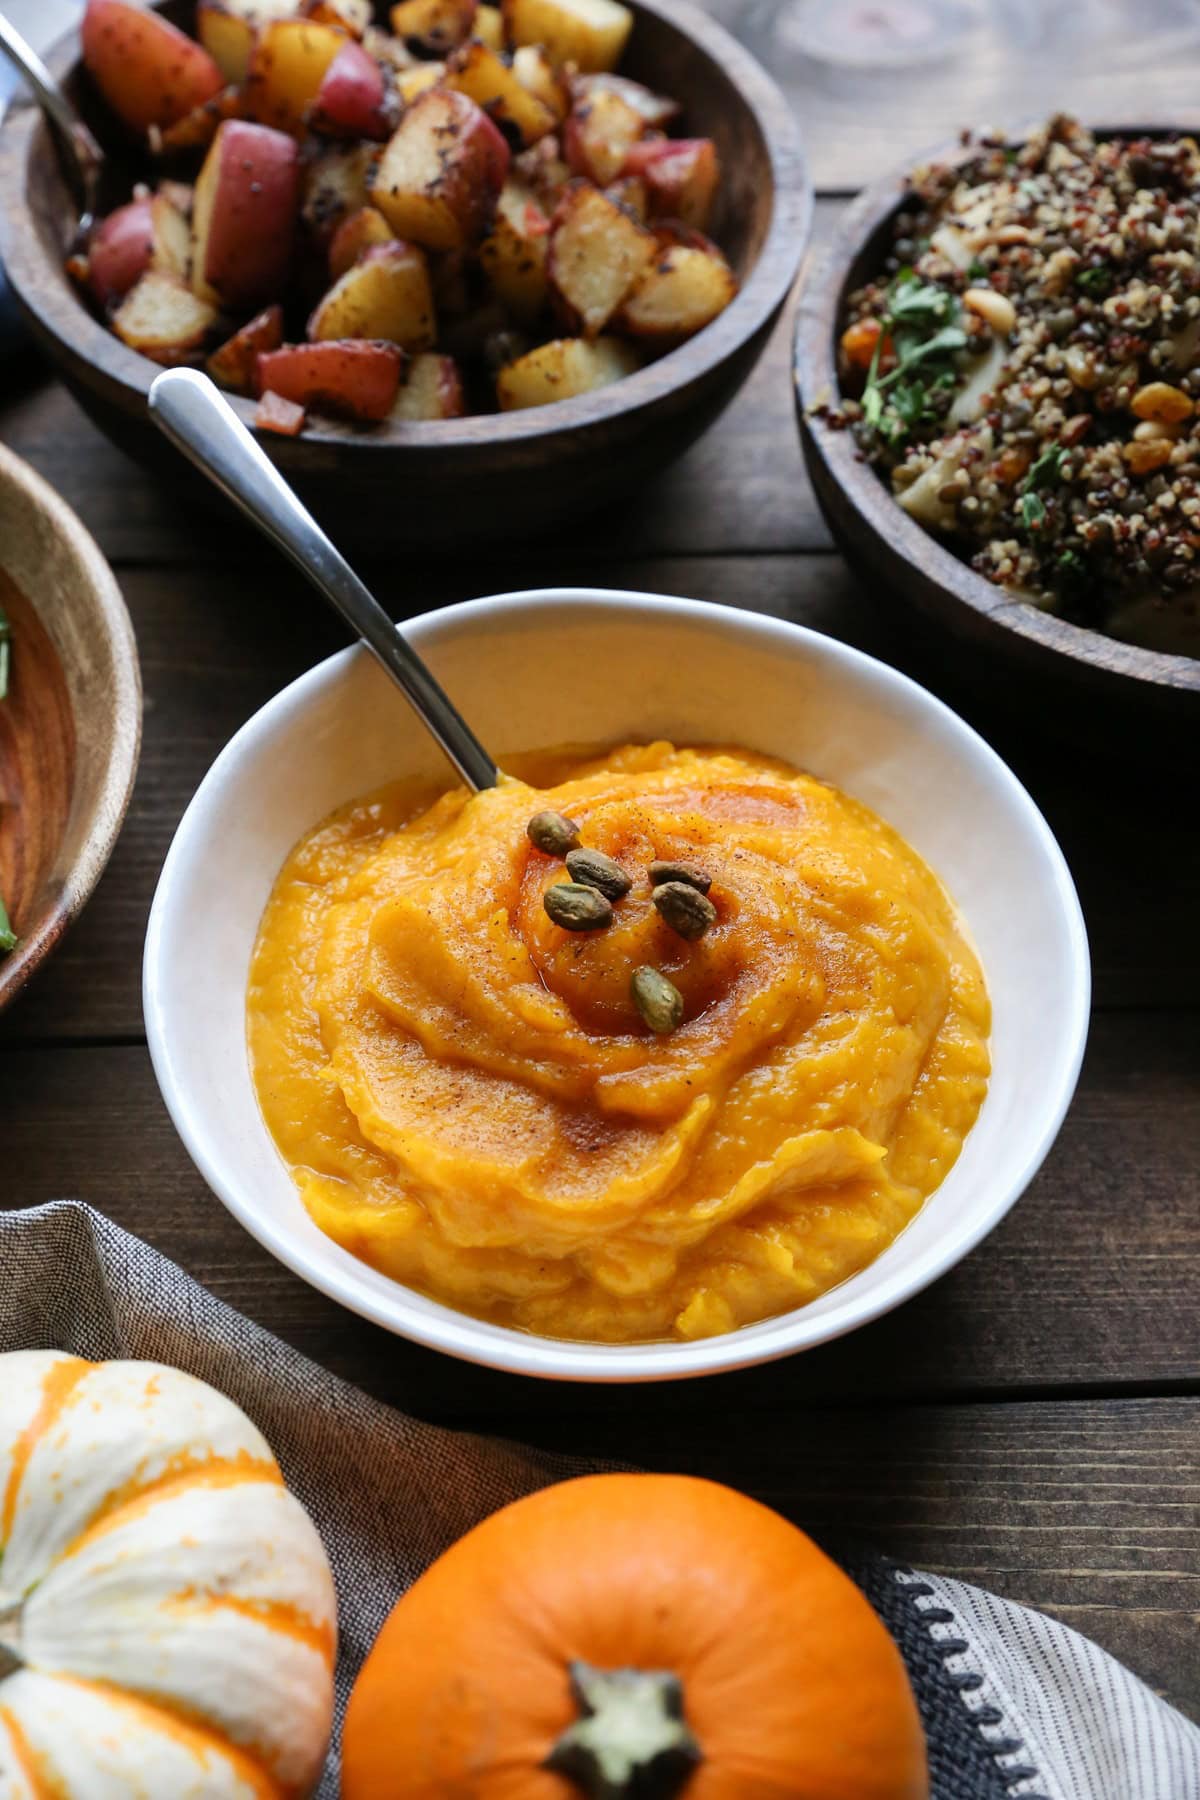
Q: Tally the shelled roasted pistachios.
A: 6